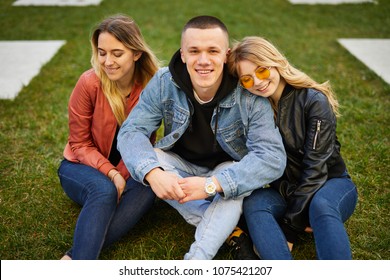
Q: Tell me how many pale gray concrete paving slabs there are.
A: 4